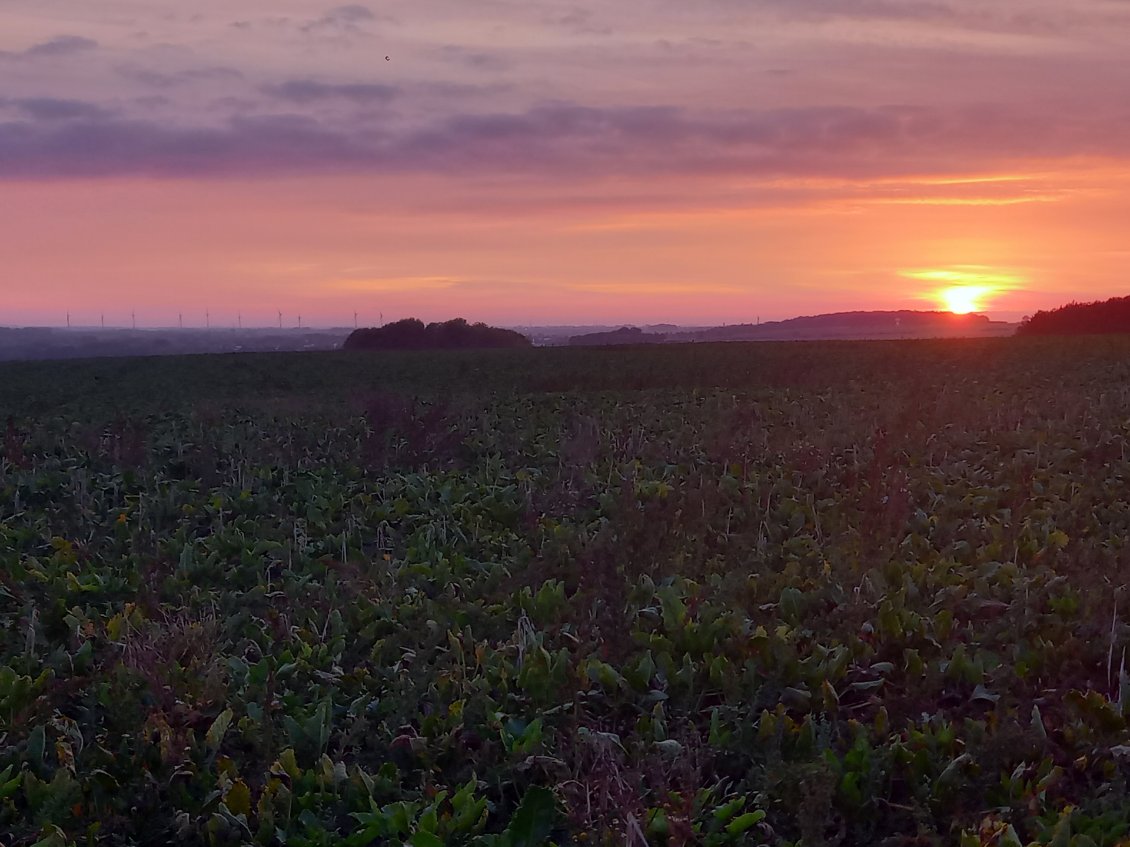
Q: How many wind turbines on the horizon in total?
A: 10